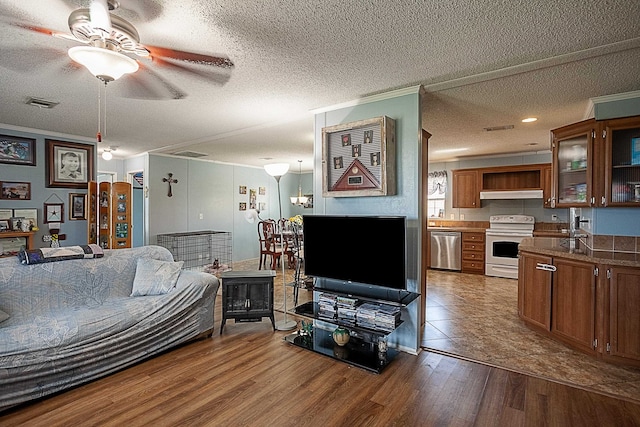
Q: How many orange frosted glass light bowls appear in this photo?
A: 0